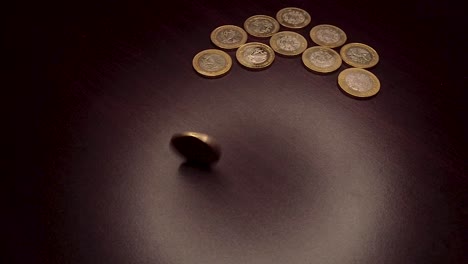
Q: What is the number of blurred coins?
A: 1